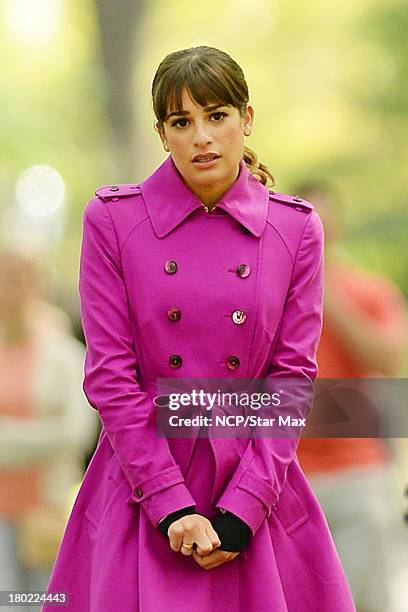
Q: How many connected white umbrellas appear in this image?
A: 0